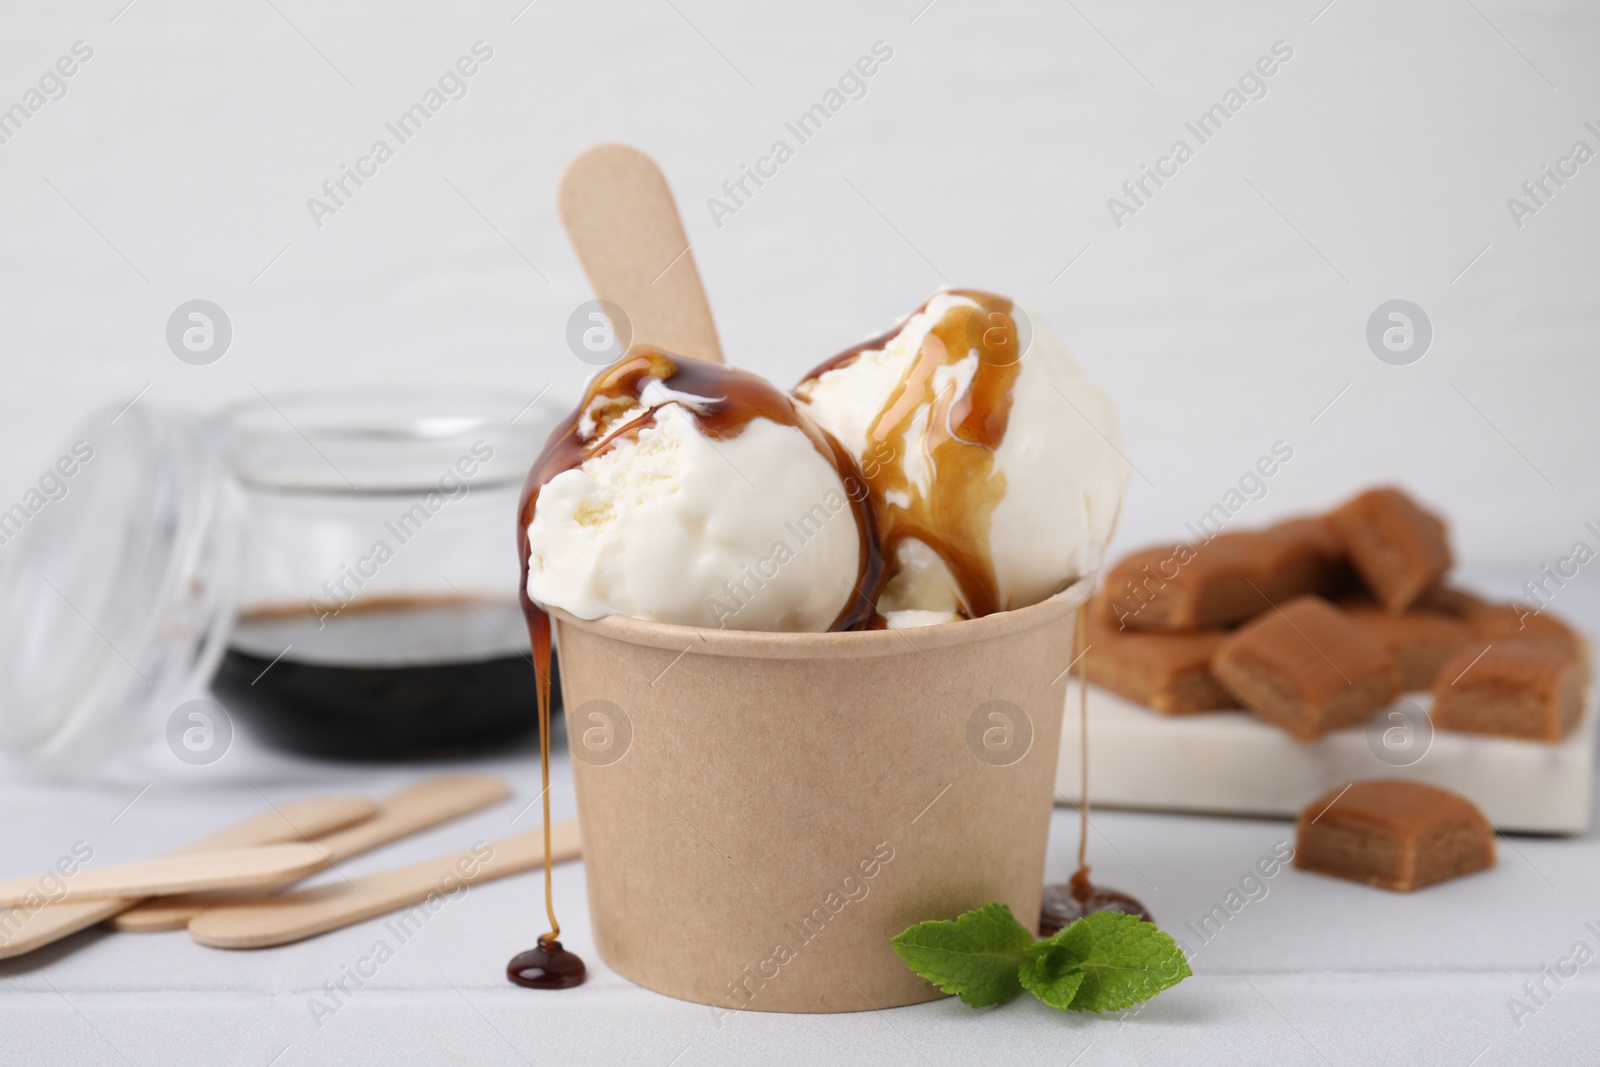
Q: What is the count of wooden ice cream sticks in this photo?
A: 5